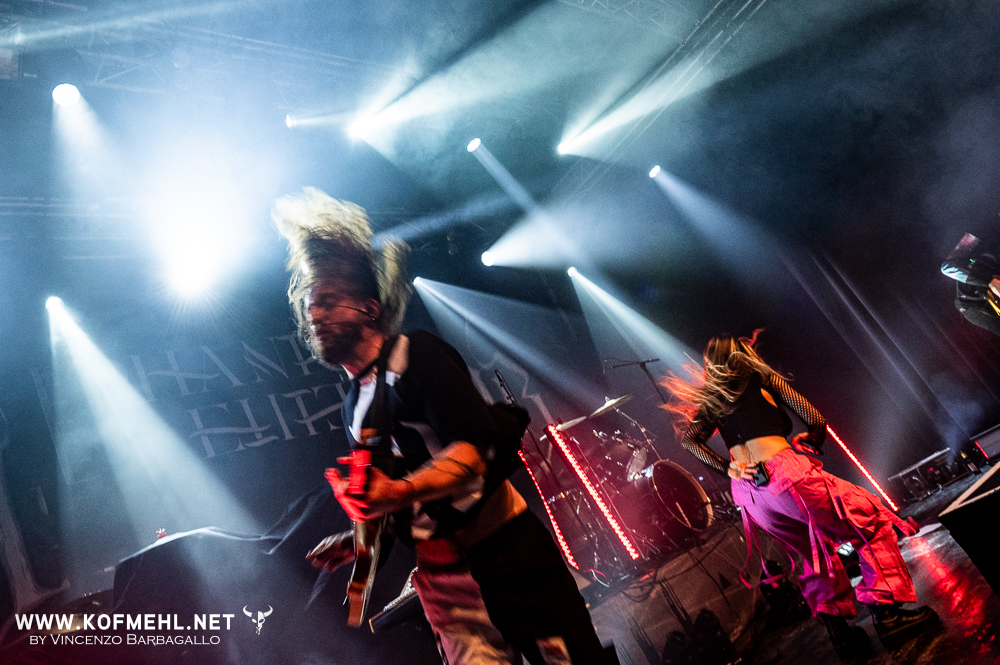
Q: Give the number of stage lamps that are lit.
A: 11